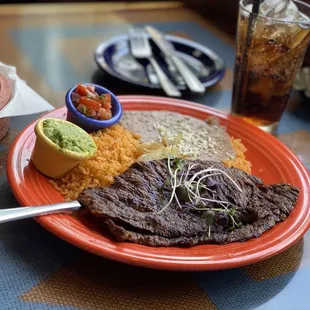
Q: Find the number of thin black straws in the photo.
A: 1